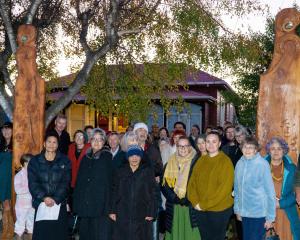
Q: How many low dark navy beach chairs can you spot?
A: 0